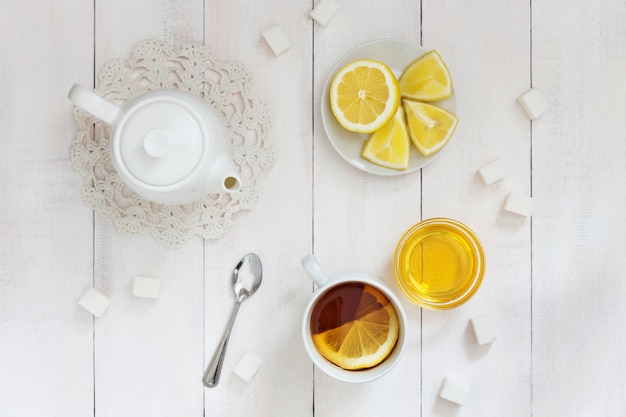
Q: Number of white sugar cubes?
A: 10